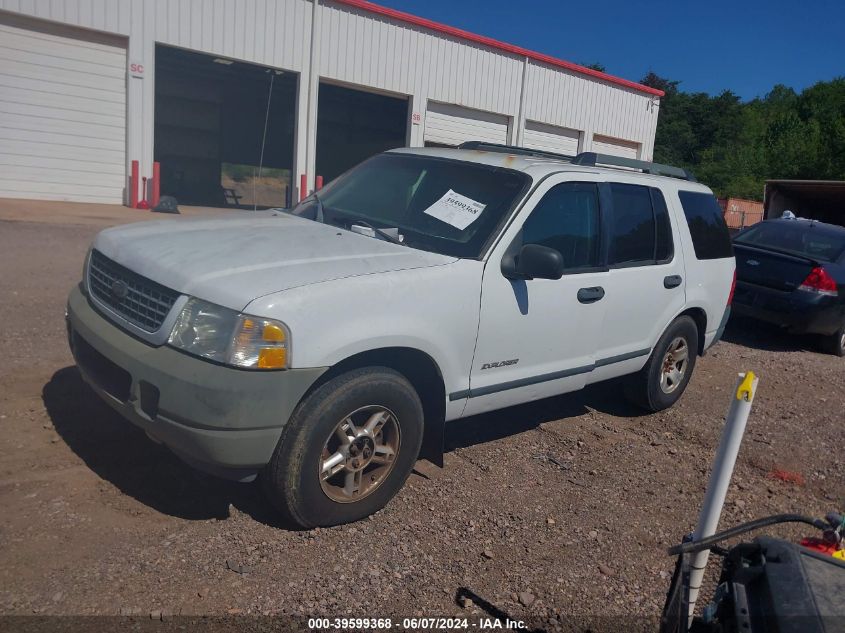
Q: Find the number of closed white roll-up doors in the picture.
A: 4